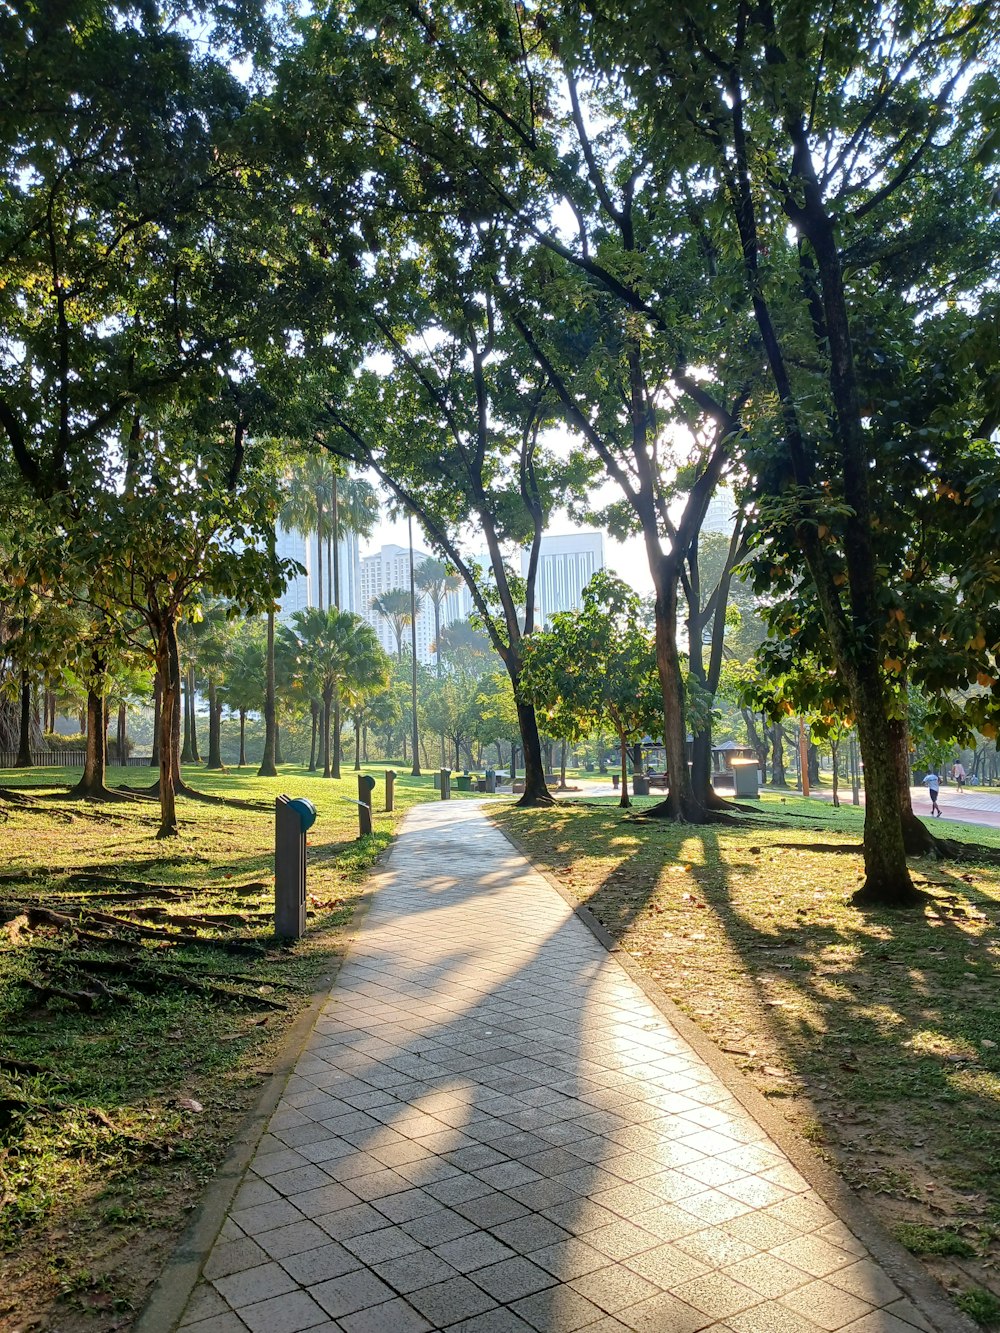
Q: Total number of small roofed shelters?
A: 2